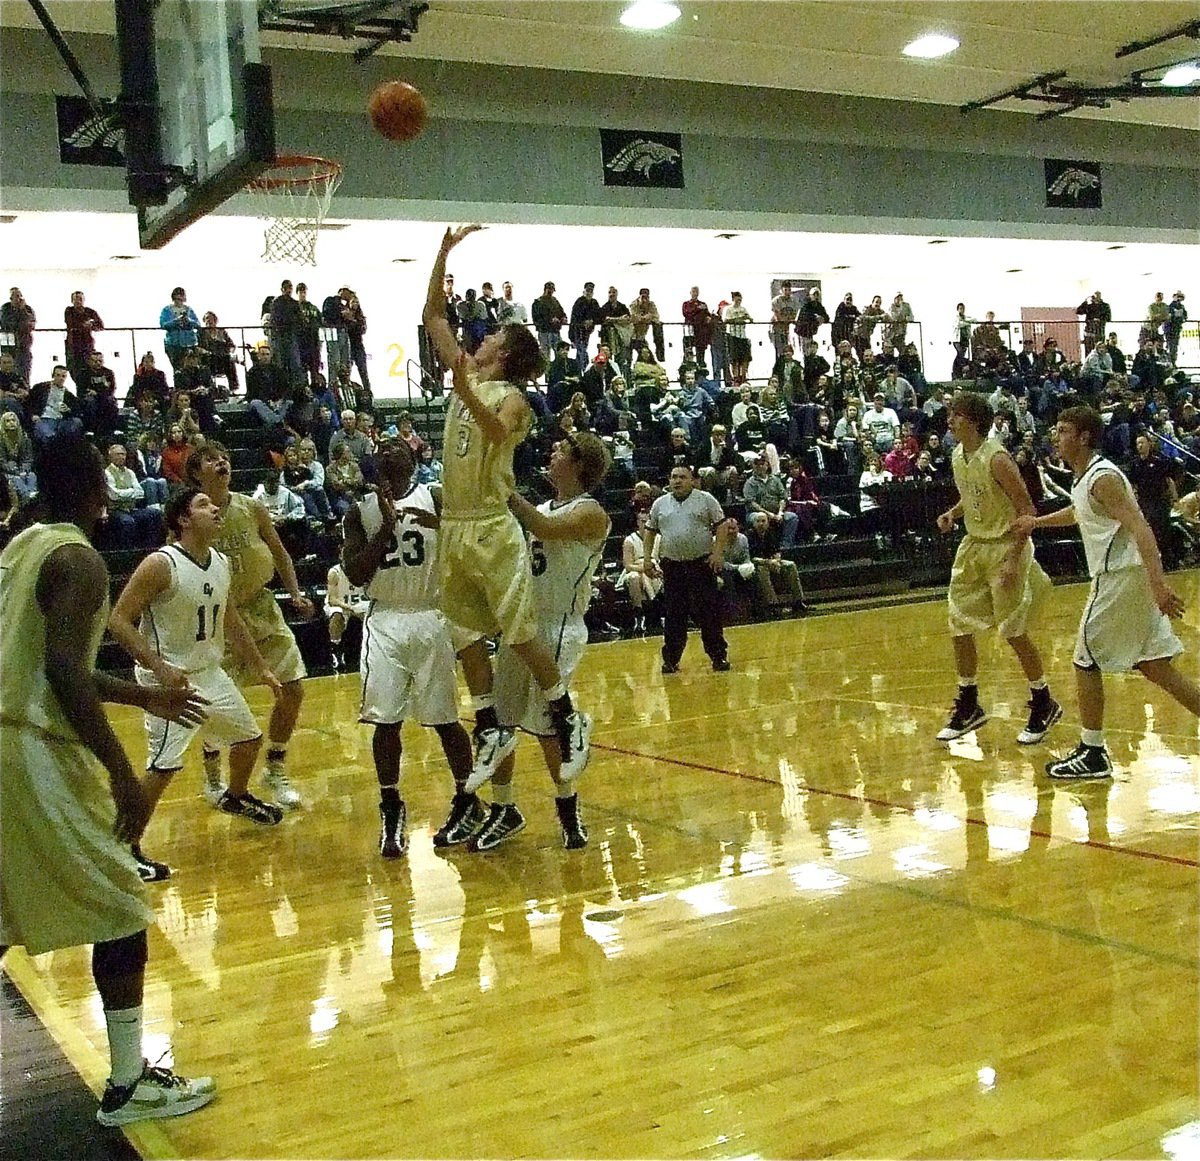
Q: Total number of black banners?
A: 3